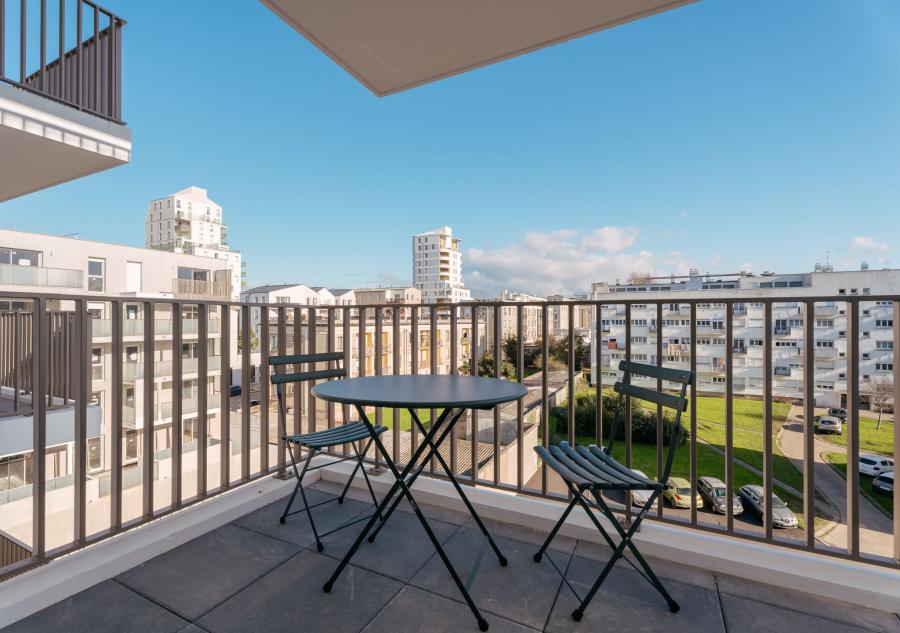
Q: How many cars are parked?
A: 8